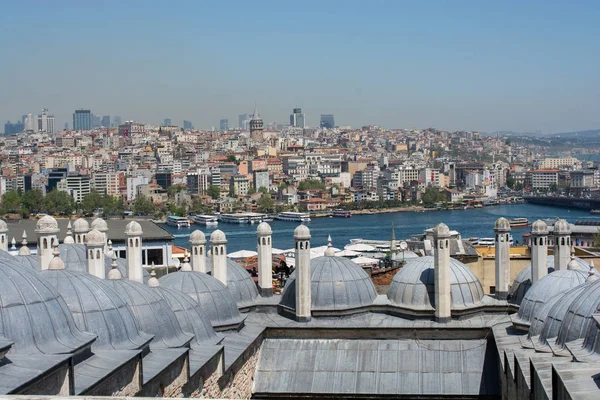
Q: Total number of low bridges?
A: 1